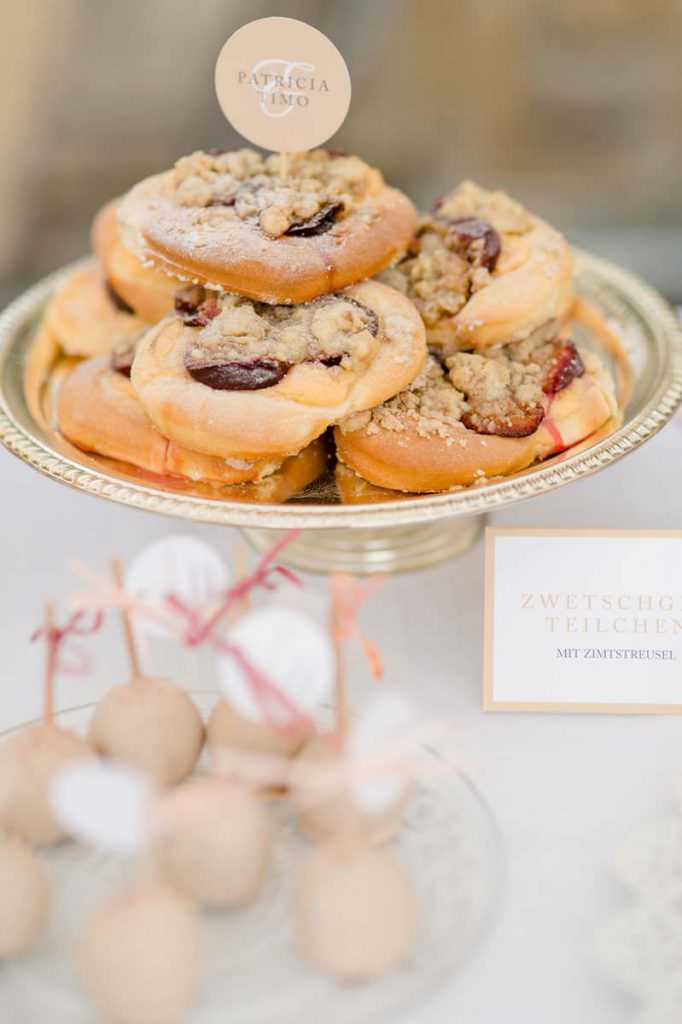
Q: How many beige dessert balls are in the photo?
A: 8